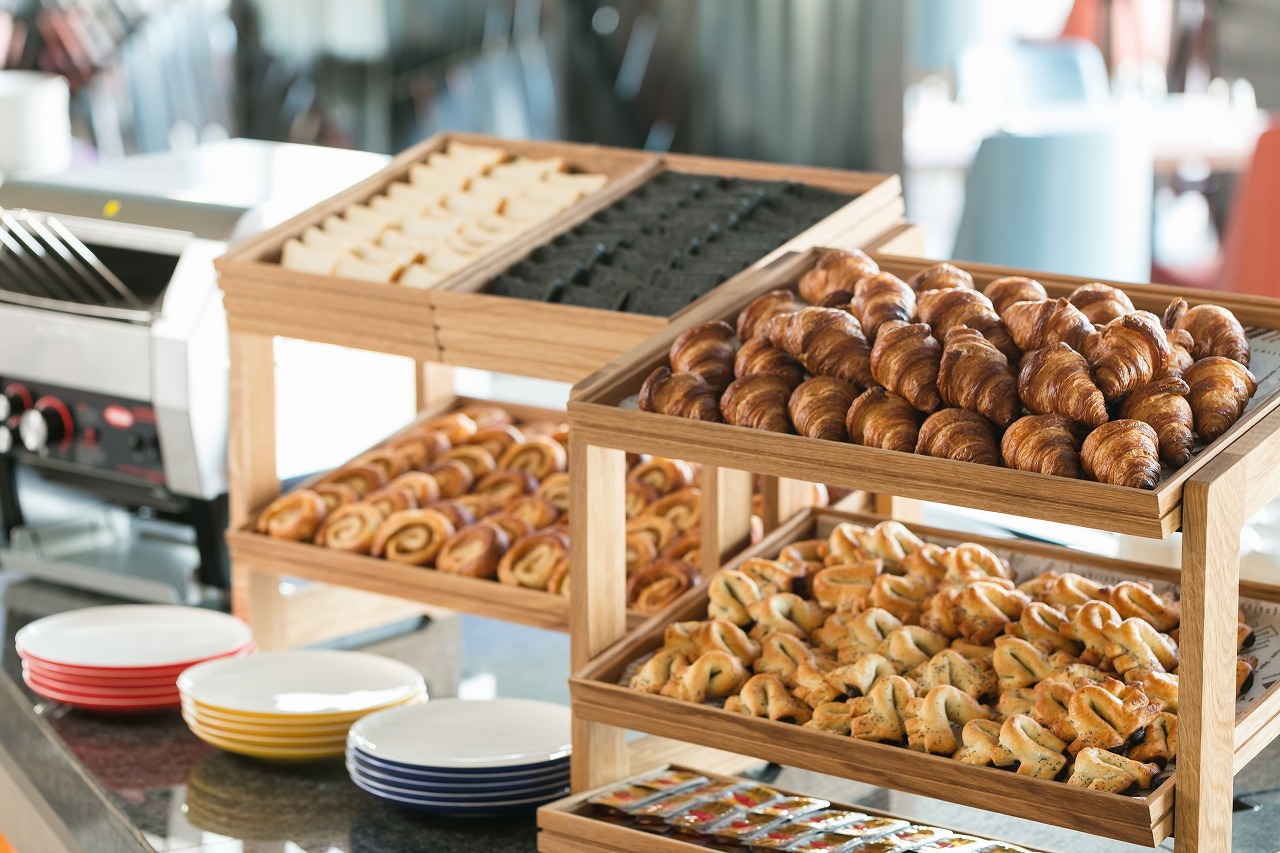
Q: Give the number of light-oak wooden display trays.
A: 6